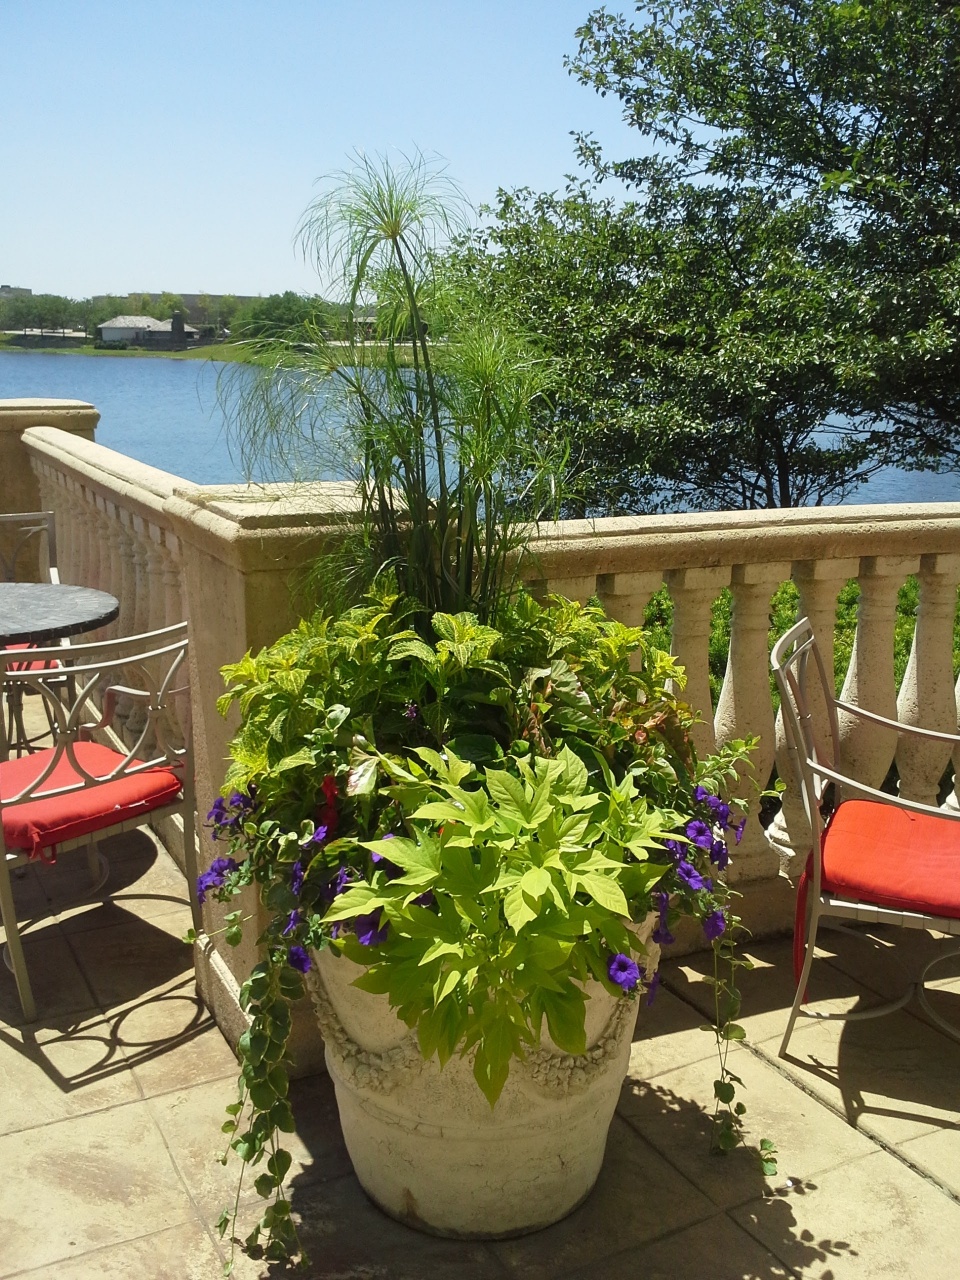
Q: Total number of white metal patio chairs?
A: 3